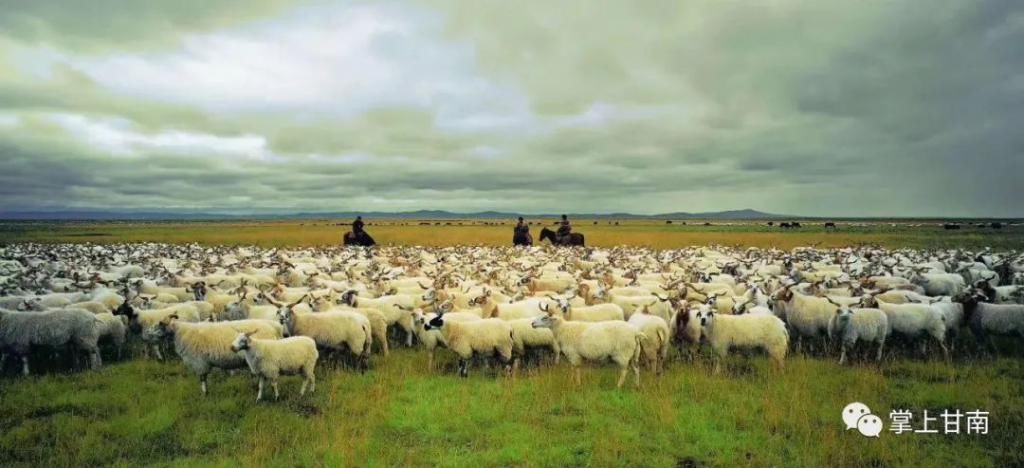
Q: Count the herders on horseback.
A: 3